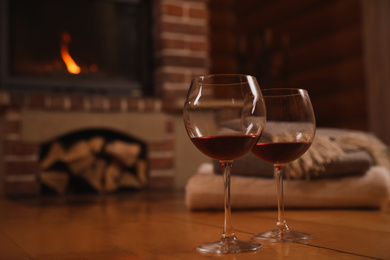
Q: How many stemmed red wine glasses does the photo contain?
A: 2